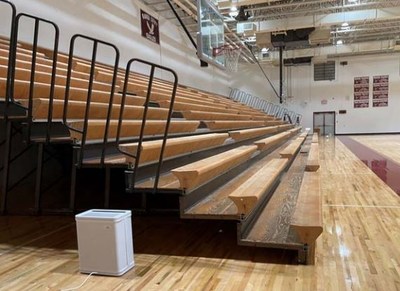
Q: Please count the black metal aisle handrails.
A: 4